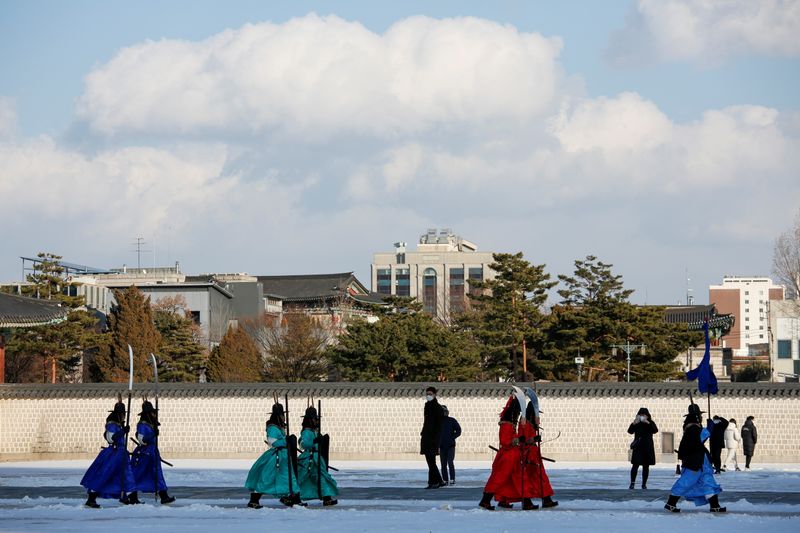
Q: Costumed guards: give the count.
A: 7